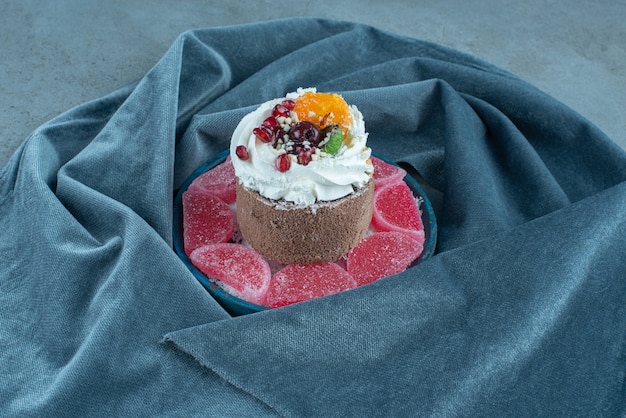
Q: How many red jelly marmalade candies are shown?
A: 7